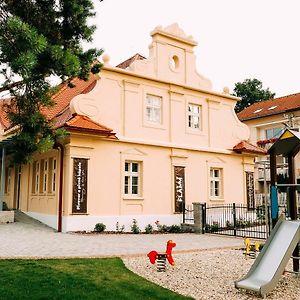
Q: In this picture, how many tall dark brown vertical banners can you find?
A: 3